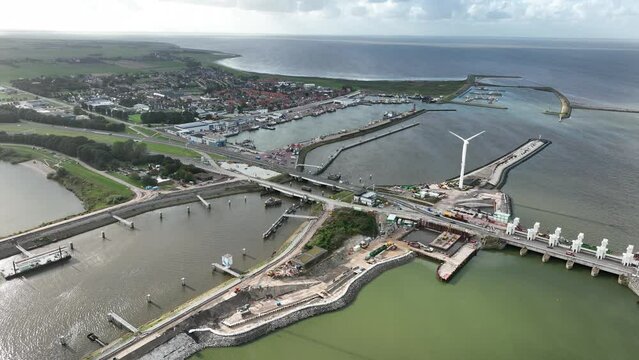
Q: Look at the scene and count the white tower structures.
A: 6